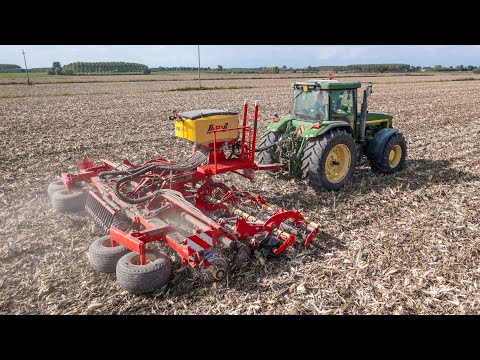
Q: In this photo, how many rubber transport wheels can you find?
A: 4